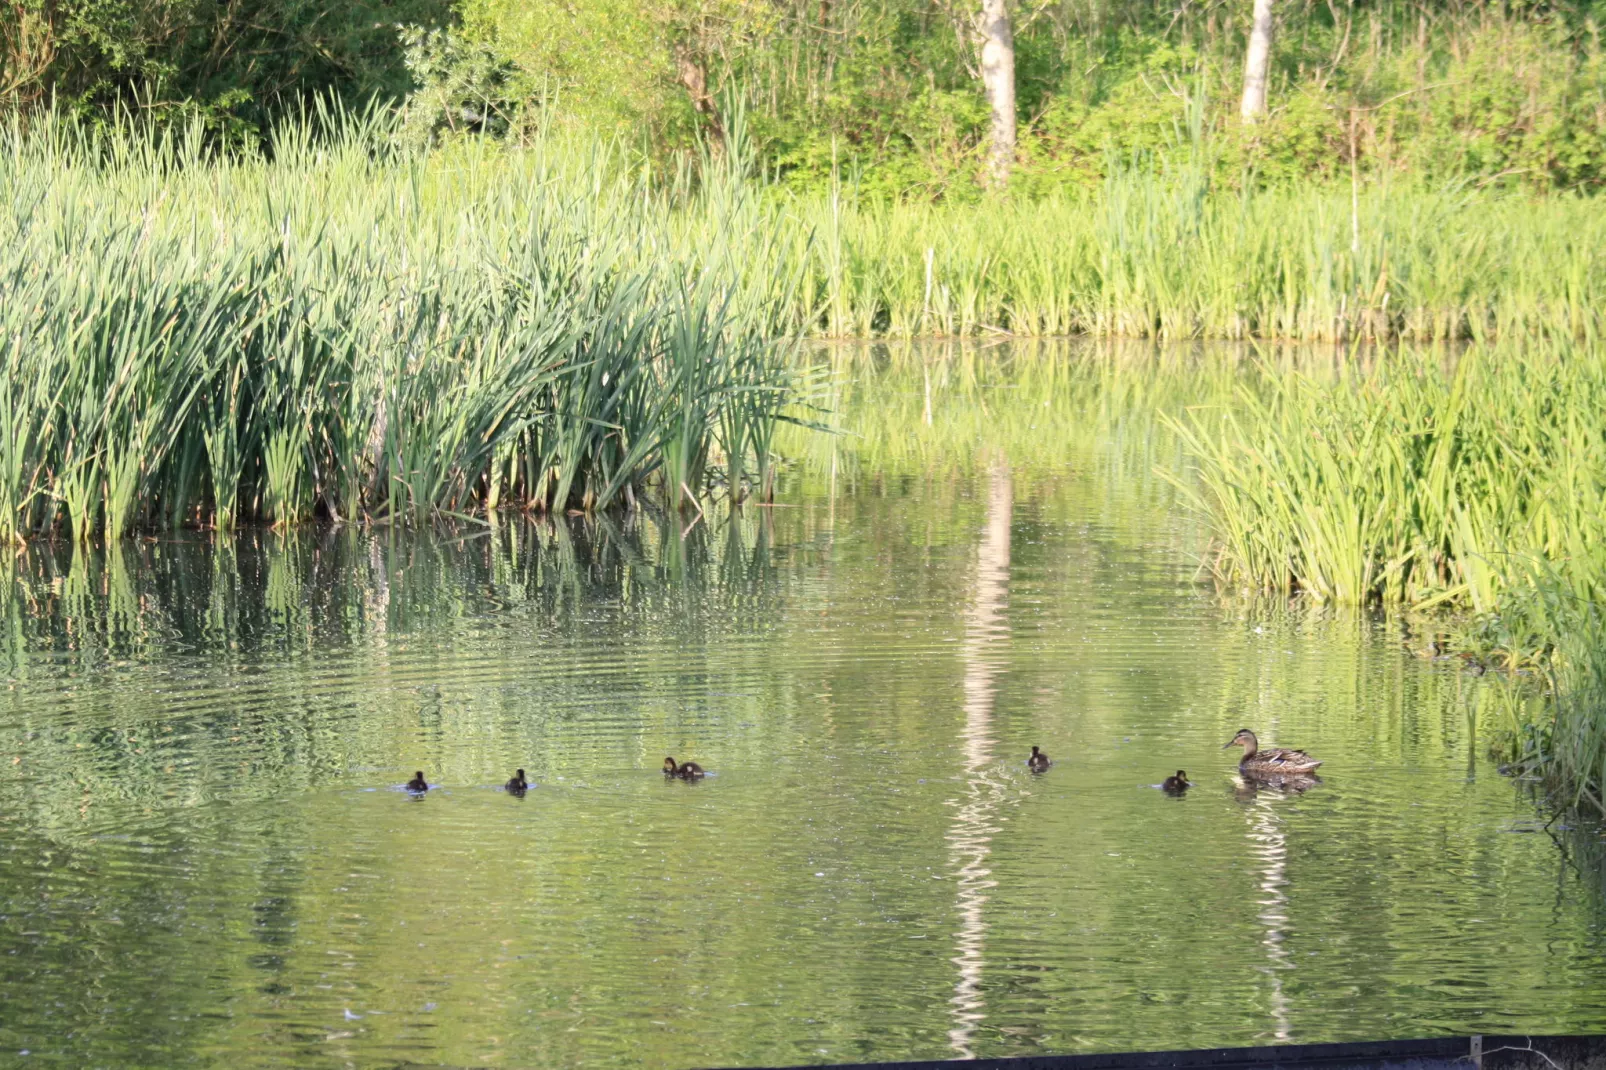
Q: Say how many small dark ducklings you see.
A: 5